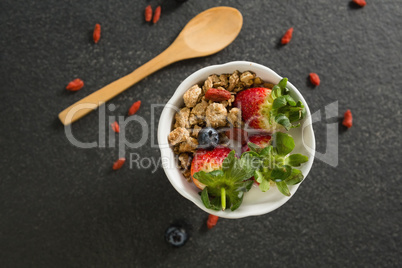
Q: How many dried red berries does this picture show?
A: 13